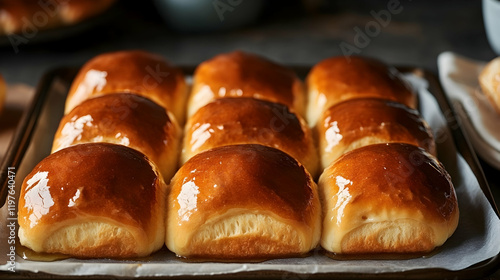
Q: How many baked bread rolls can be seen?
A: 9